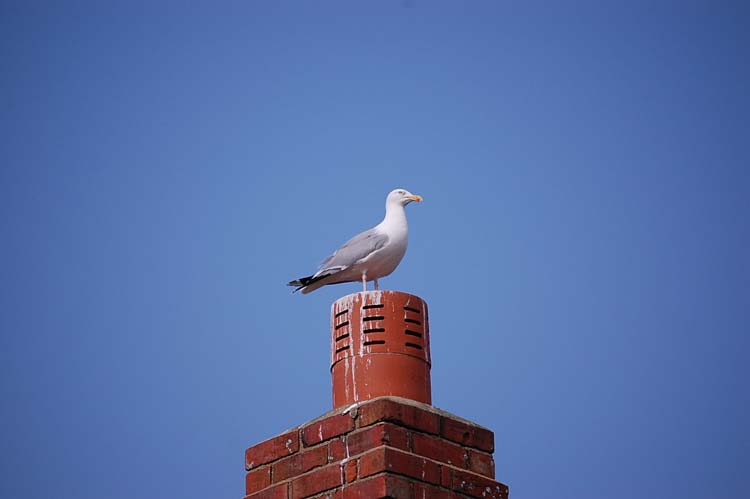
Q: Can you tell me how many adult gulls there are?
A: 1